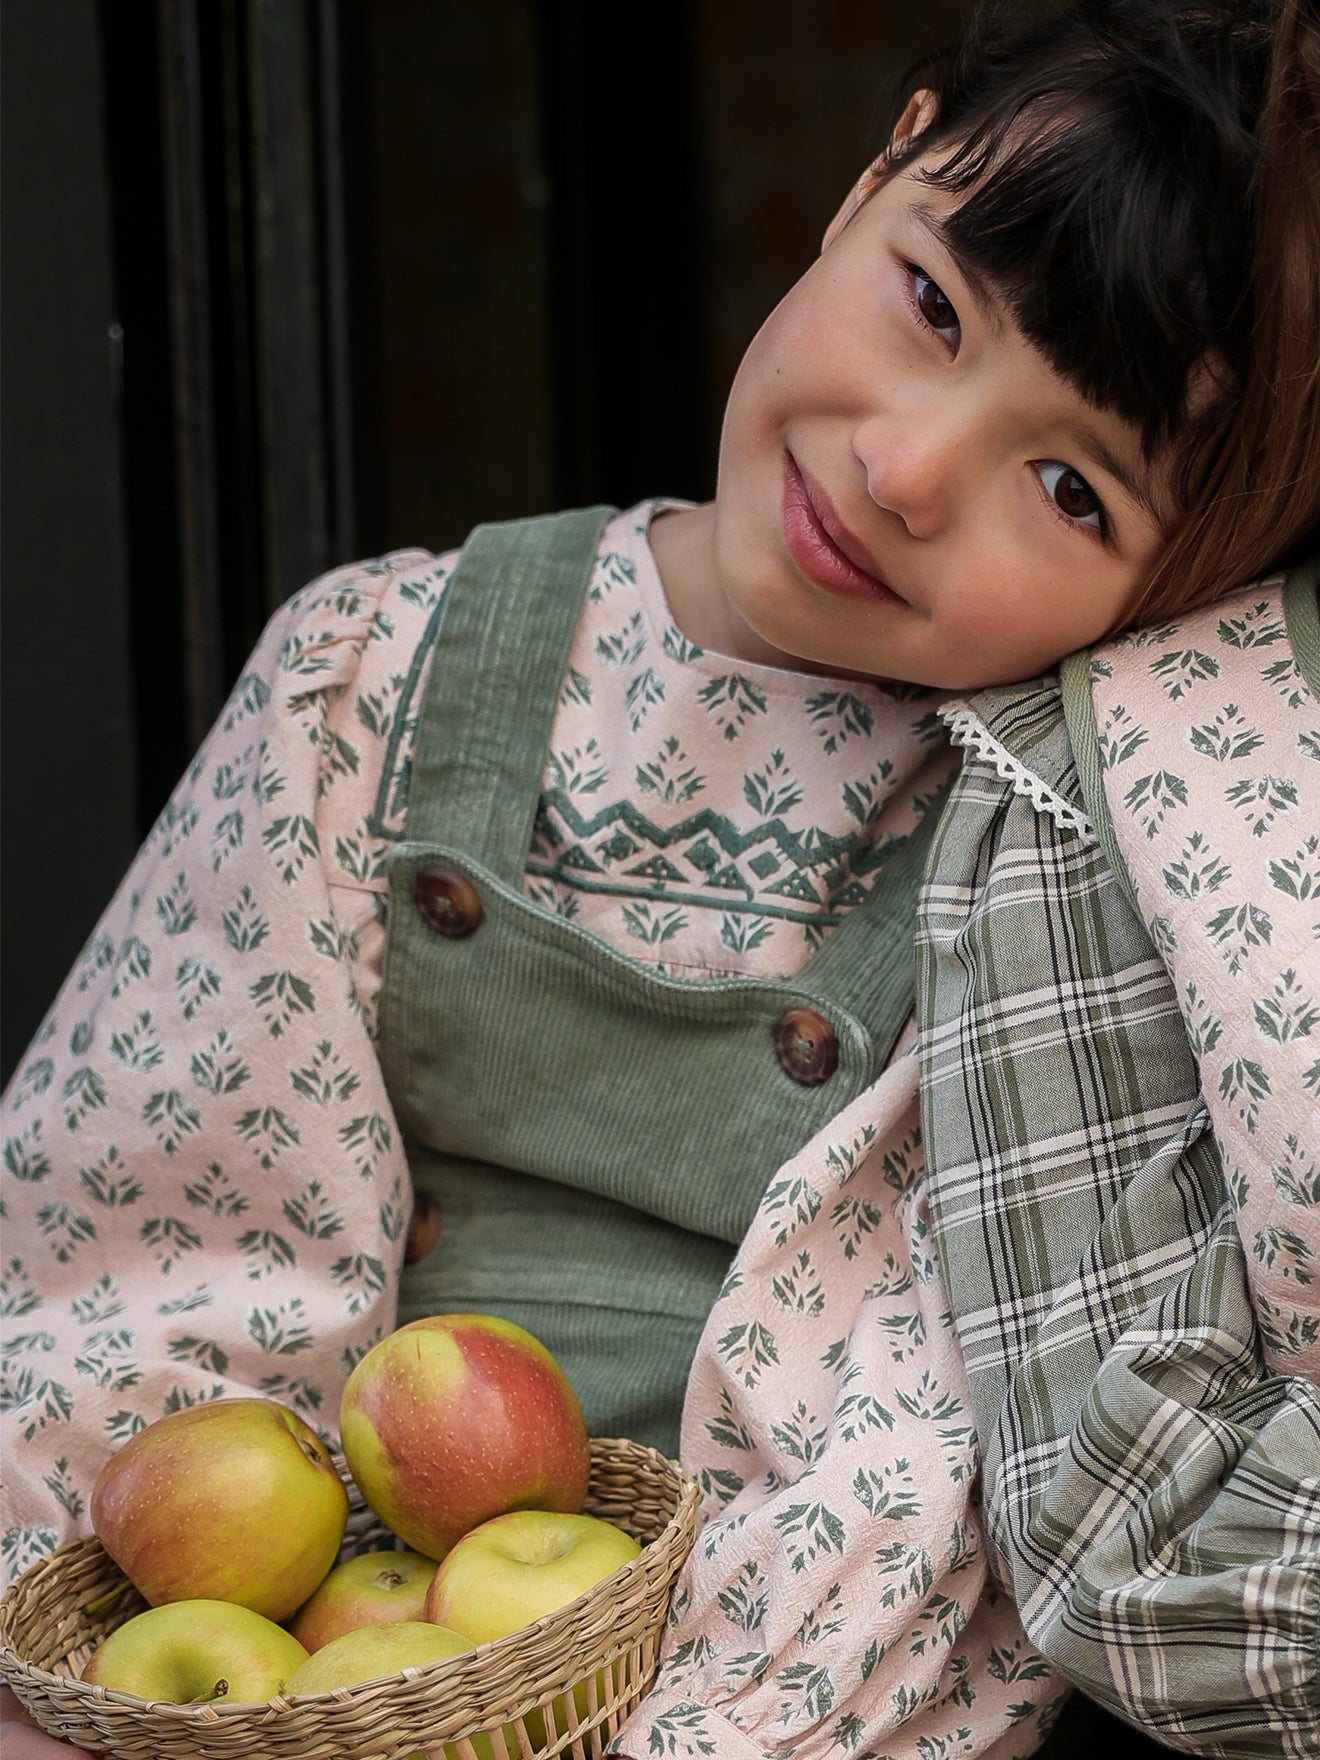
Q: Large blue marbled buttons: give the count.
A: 0